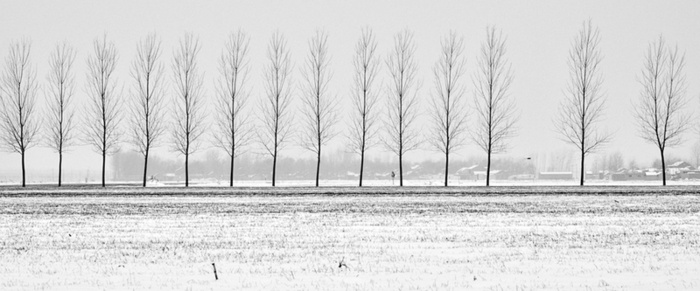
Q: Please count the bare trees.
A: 14